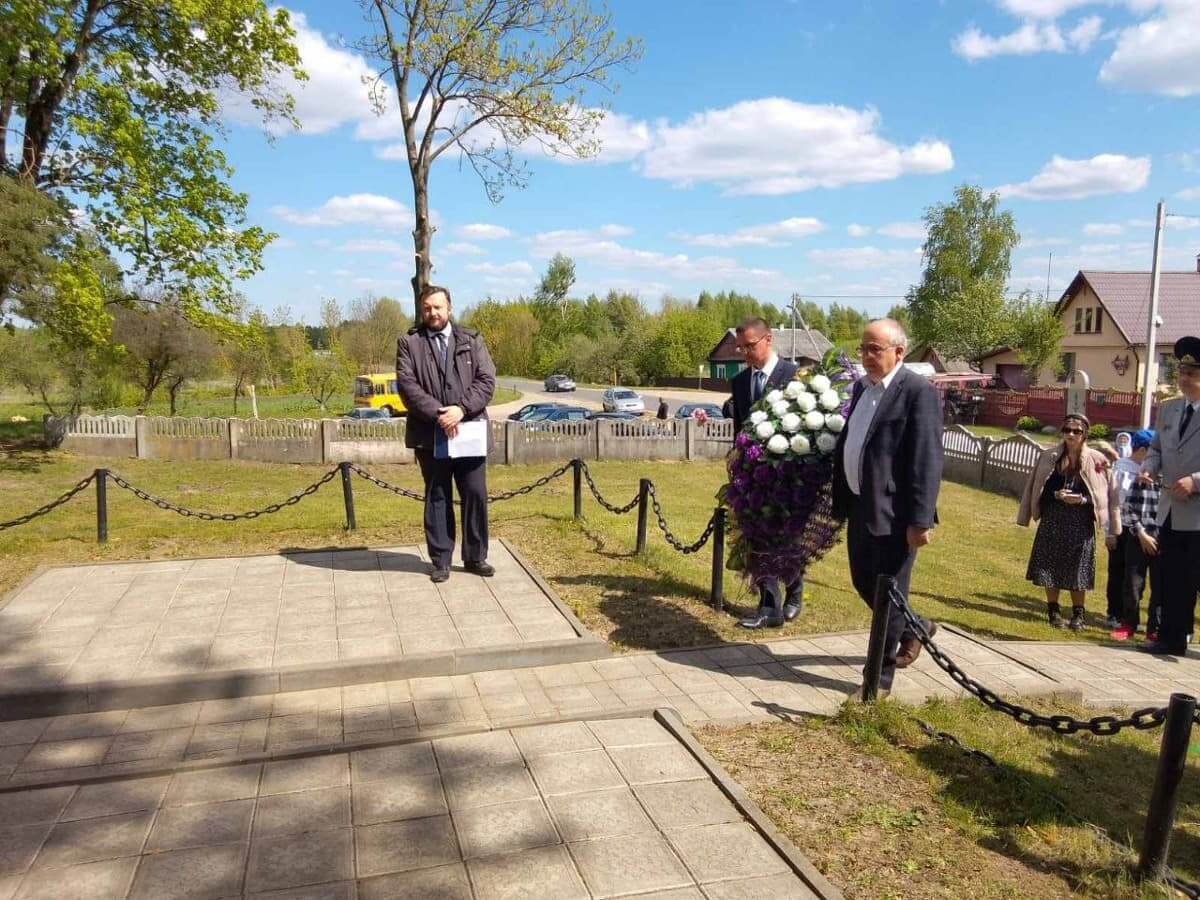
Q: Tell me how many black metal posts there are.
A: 7